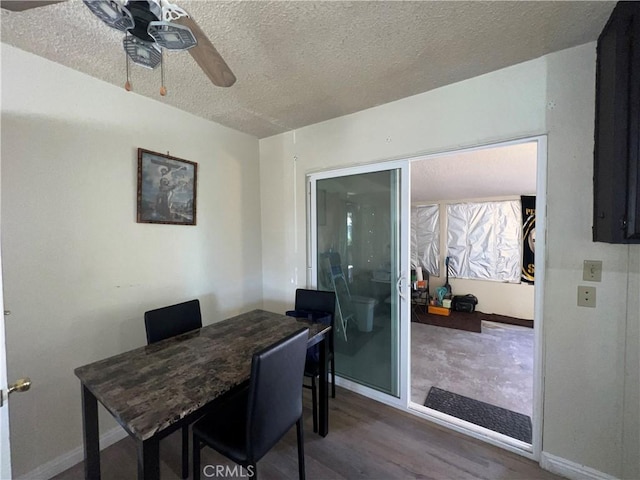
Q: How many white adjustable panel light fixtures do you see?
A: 3